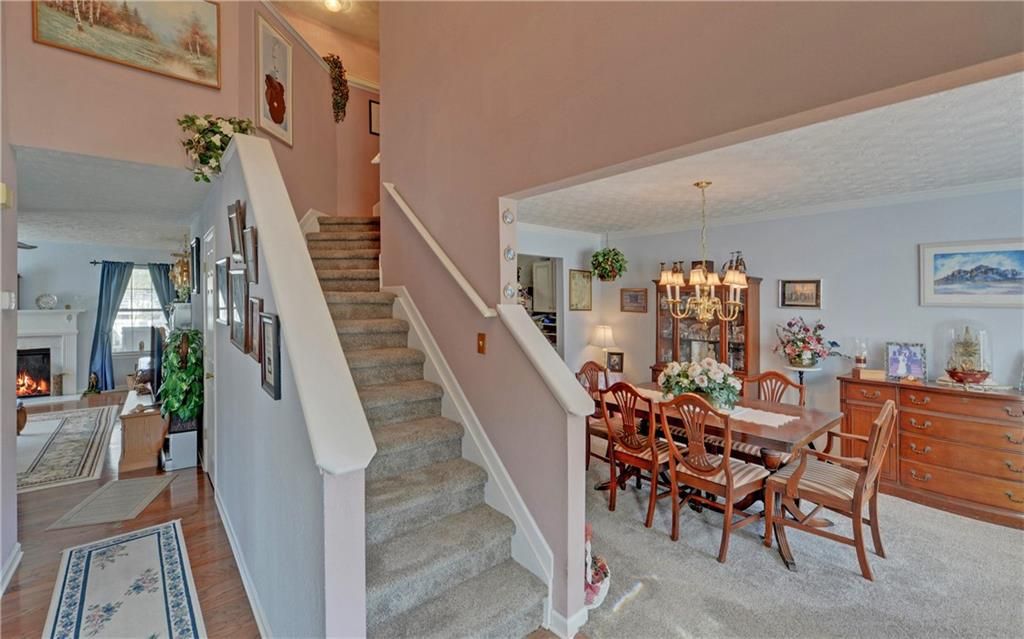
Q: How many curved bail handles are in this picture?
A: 9